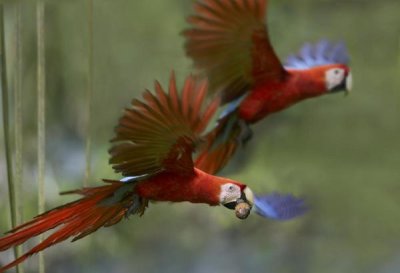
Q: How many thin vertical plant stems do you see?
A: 4